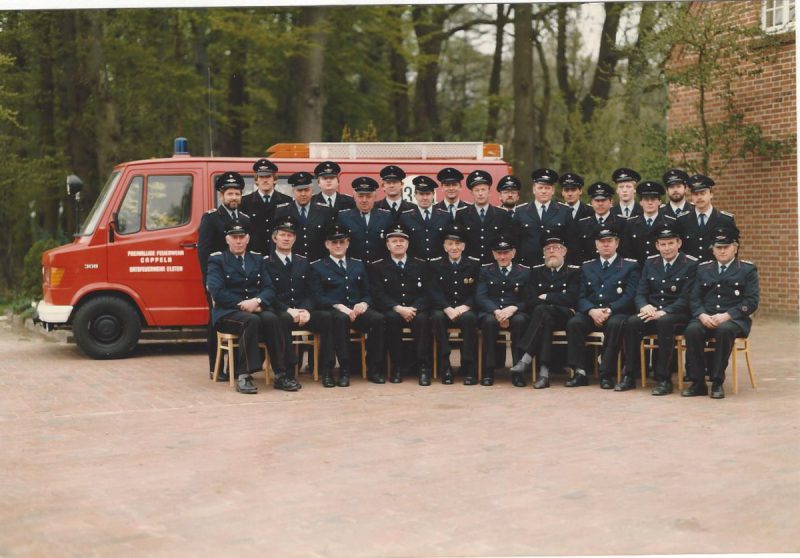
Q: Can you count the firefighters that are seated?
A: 10